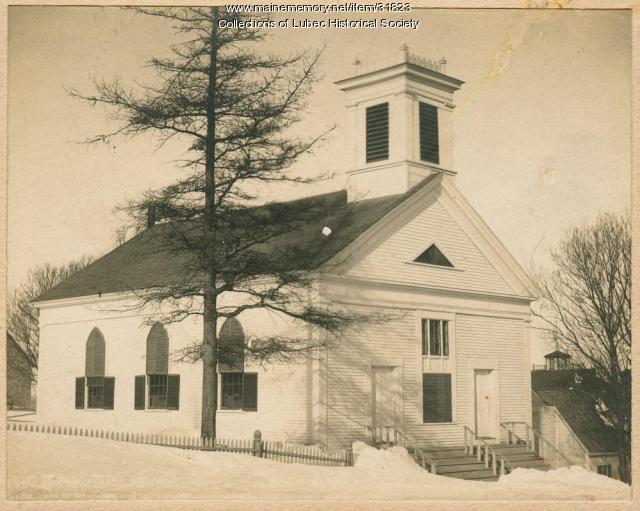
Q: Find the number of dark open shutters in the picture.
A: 5